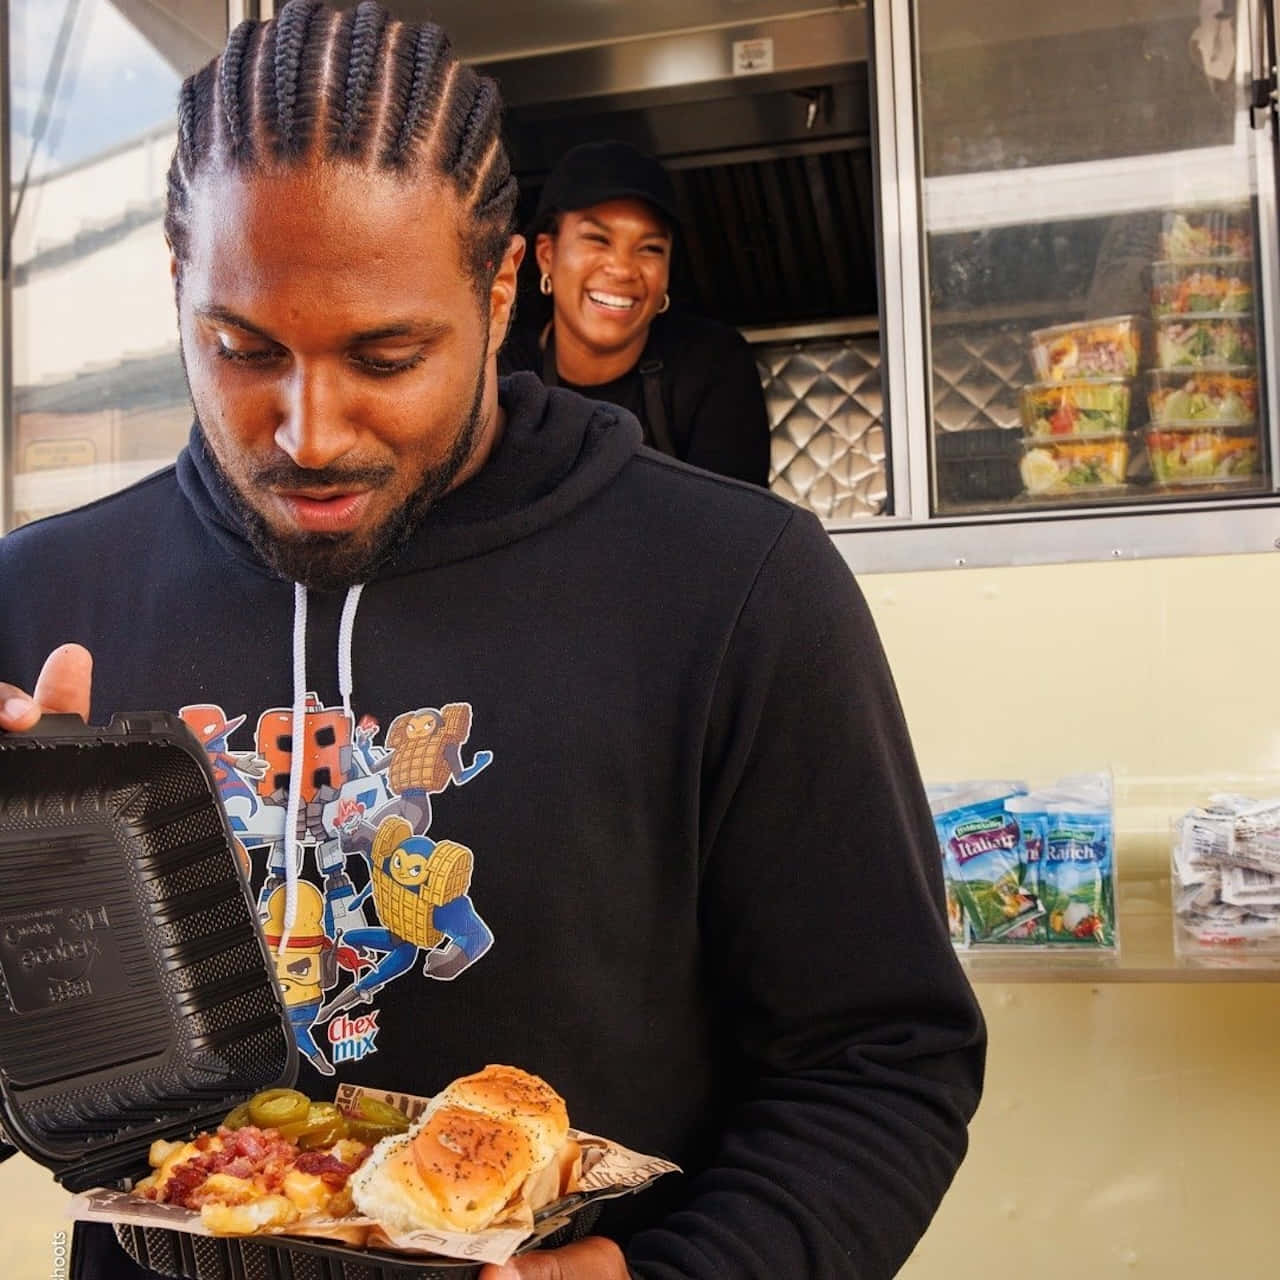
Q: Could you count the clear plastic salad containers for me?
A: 8